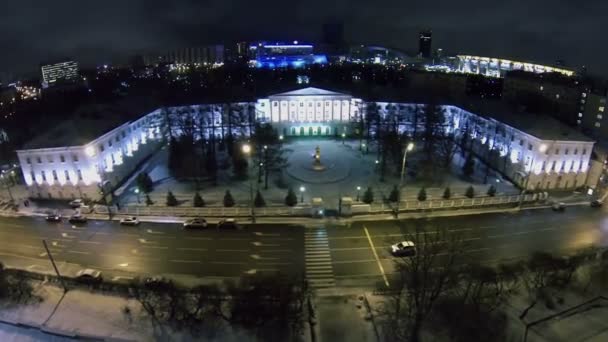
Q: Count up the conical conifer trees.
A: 12